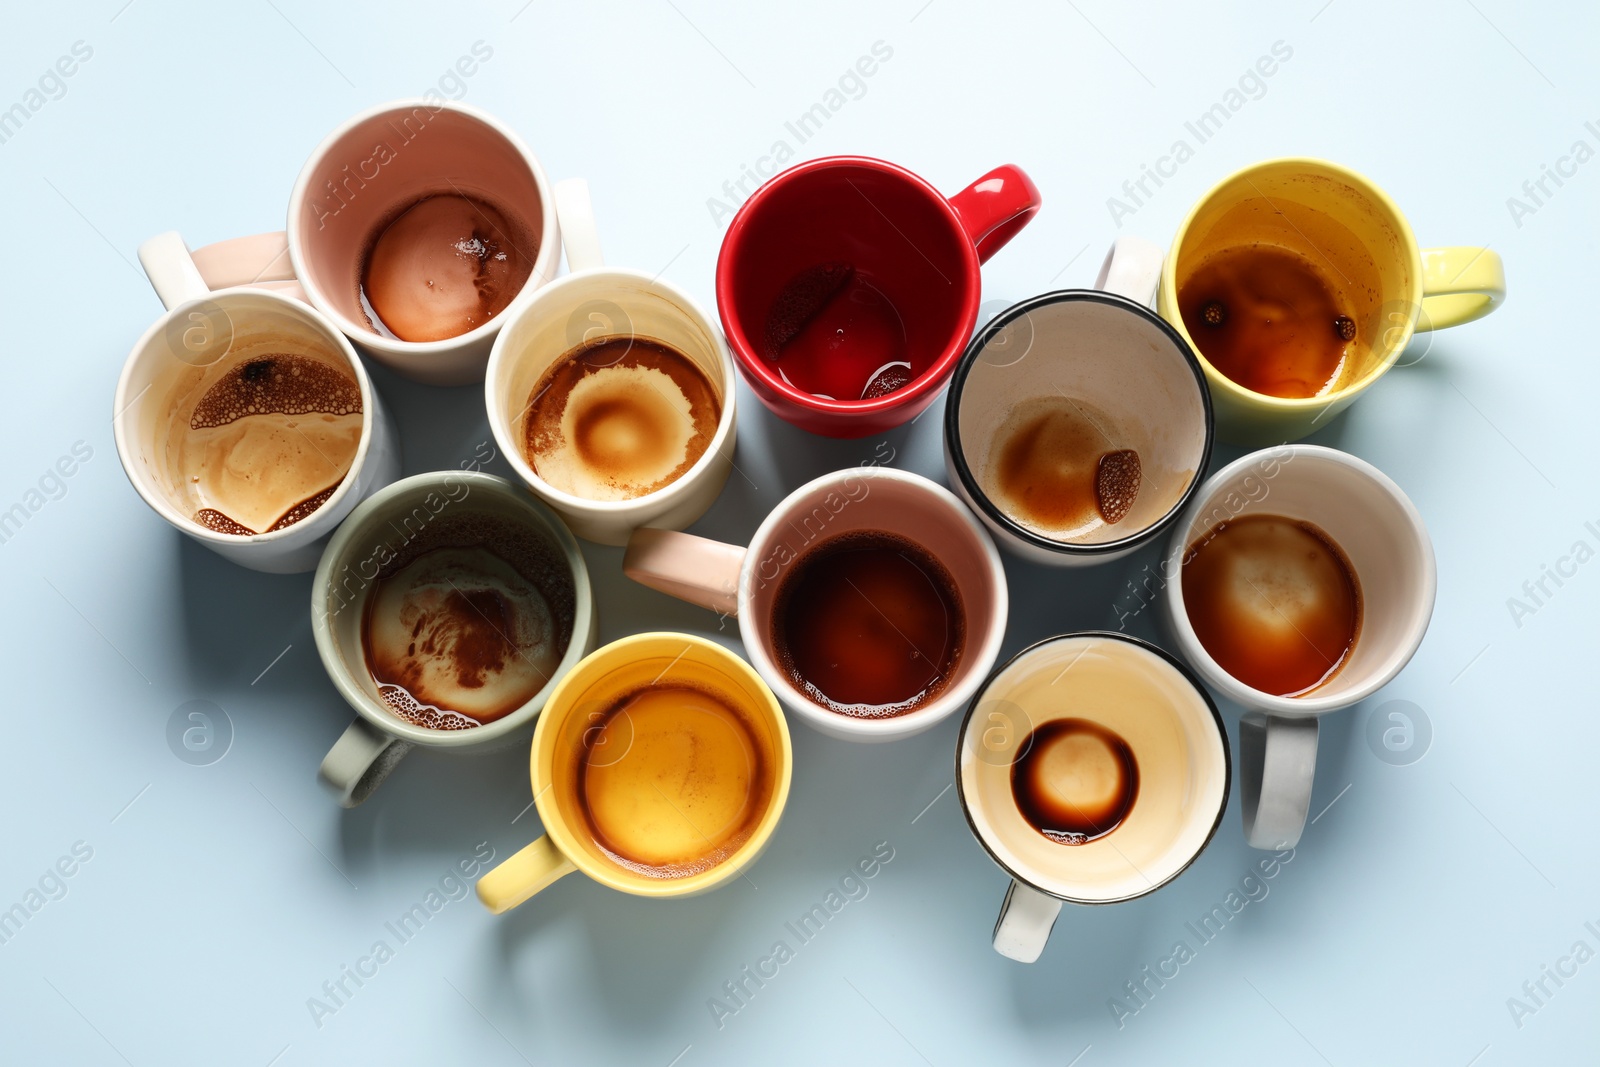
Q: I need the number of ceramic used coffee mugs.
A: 11